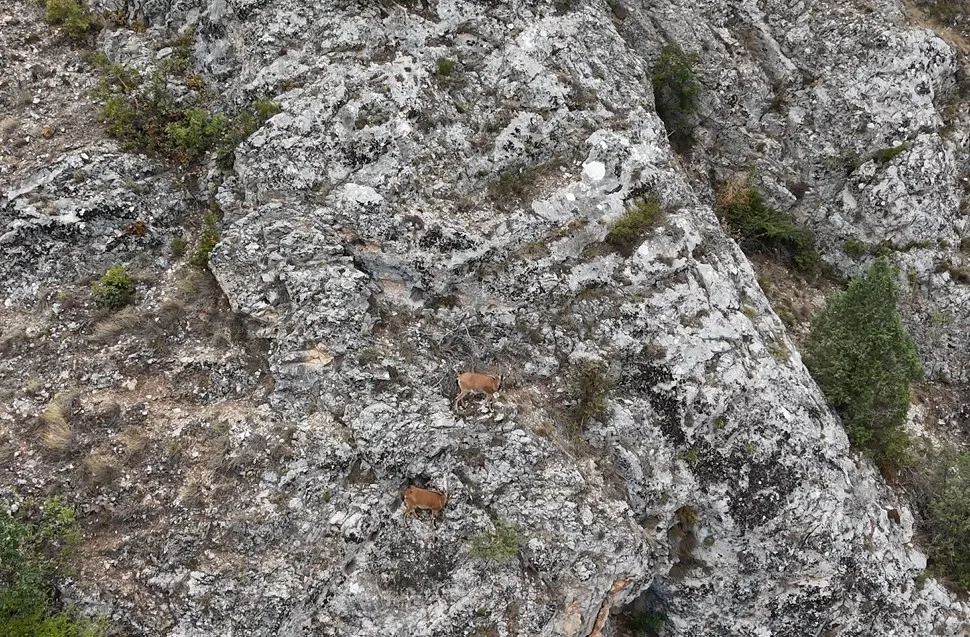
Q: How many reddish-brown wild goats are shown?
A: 2